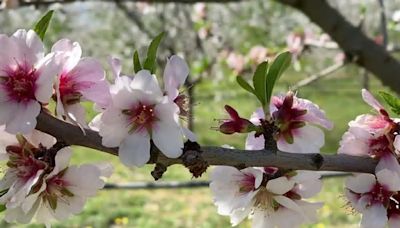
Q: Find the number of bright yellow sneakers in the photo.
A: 0